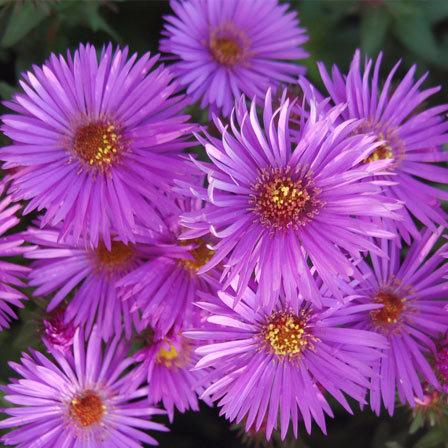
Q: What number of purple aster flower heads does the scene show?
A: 11